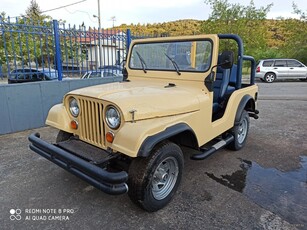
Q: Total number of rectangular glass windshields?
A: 1